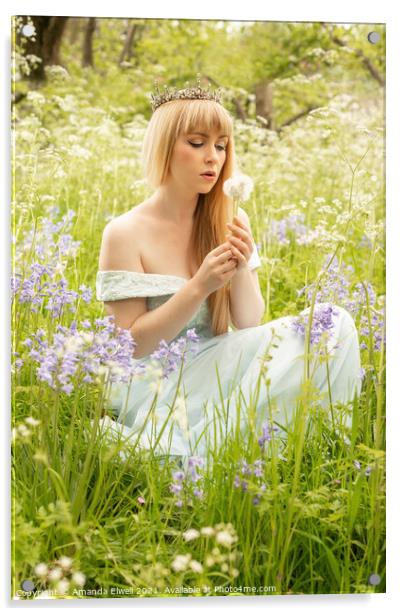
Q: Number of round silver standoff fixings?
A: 4